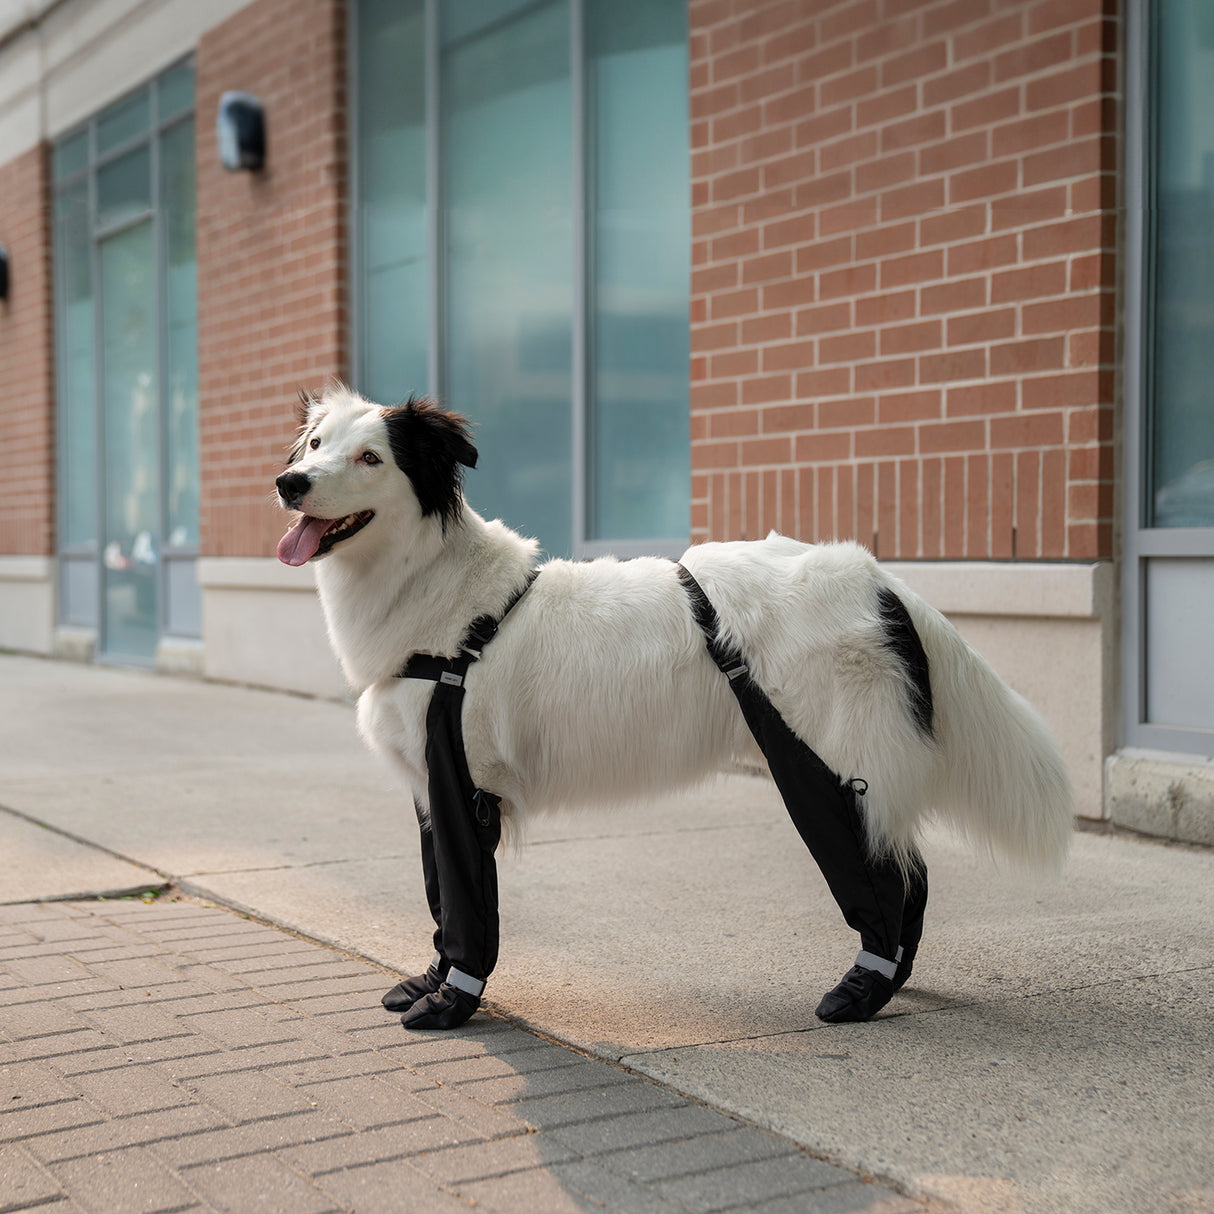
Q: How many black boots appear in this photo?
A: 4